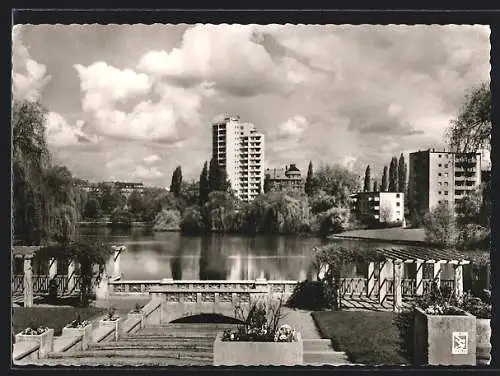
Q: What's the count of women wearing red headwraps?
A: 0